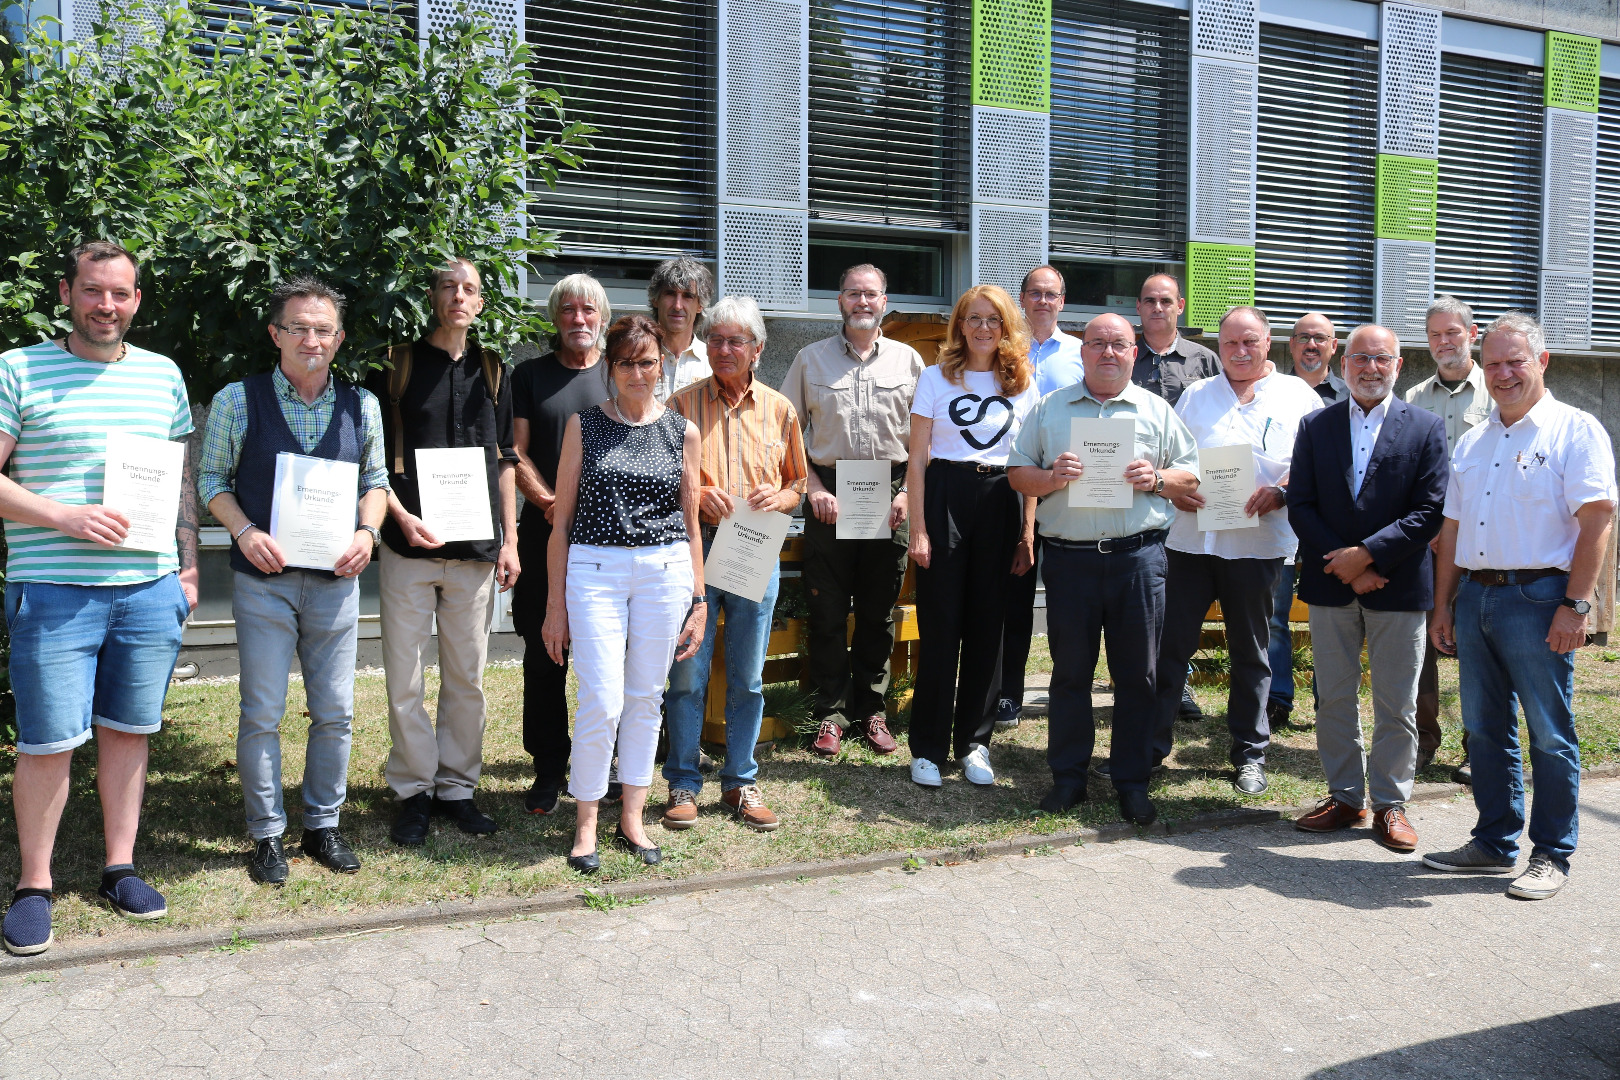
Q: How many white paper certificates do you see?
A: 7